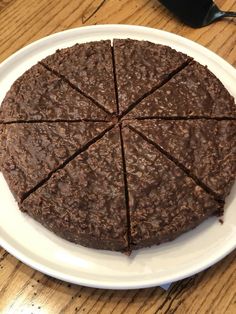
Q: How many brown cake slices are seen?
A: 8